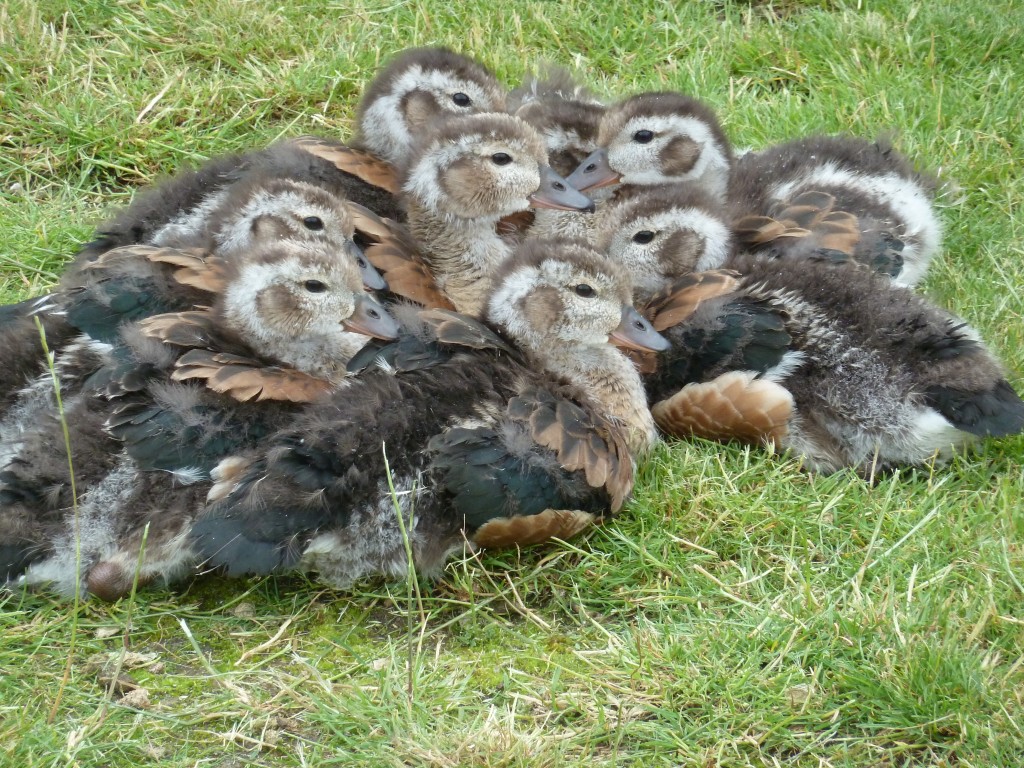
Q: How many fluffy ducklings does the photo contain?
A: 8